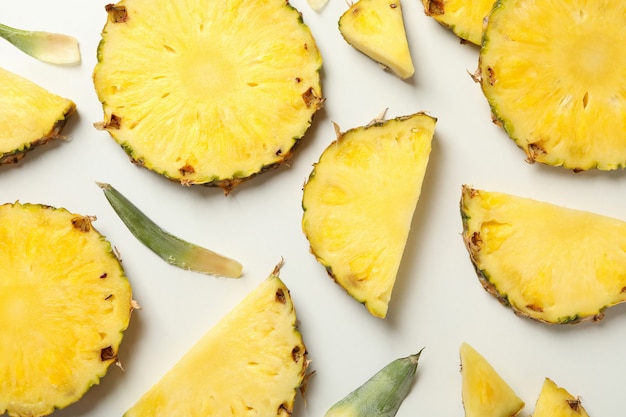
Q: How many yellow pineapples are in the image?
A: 11